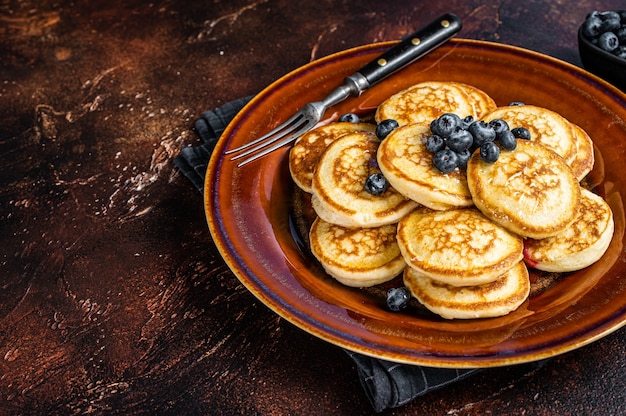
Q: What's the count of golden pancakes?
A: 12